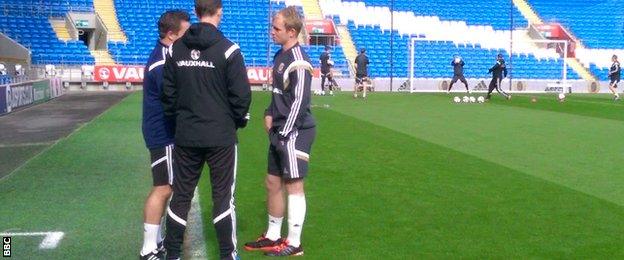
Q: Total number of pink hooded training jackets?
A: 0